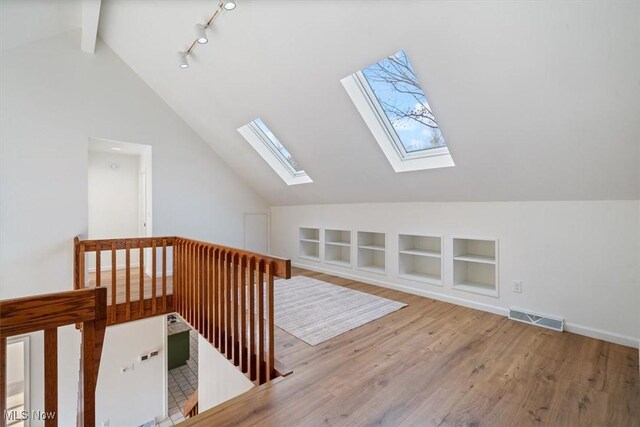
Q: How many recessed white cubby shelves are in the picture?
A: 5